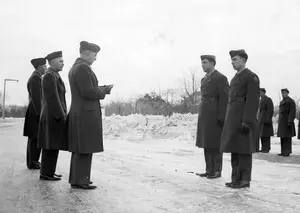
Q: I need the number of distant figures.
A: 2